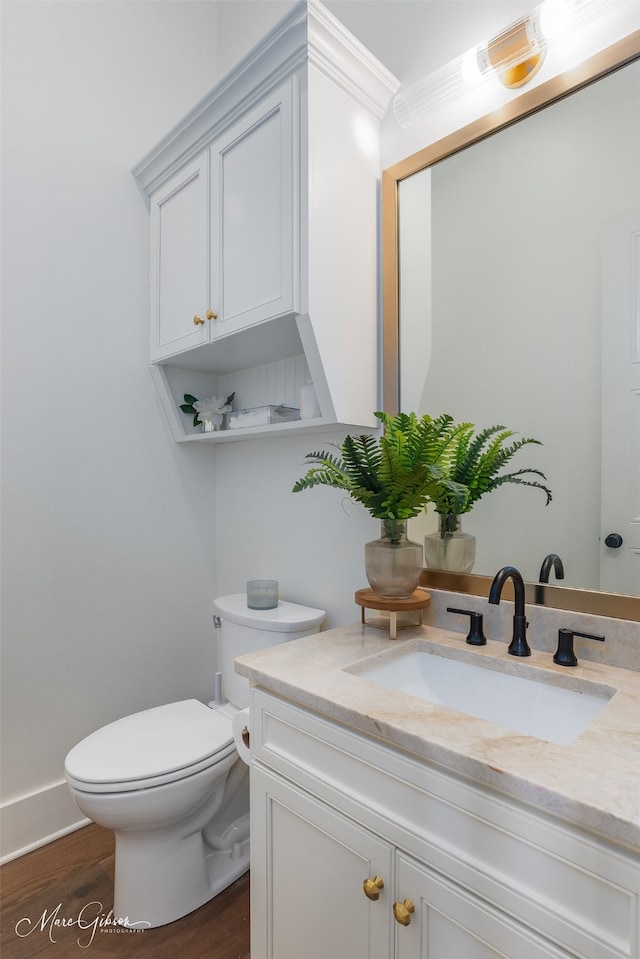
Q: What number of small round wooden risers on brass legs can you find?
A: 1